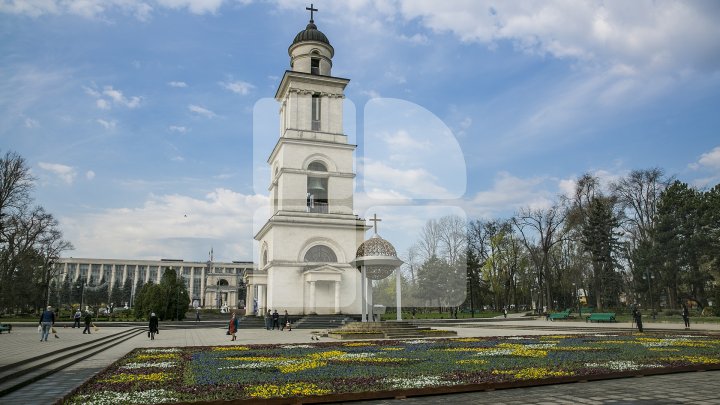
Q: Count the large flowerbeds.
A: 1